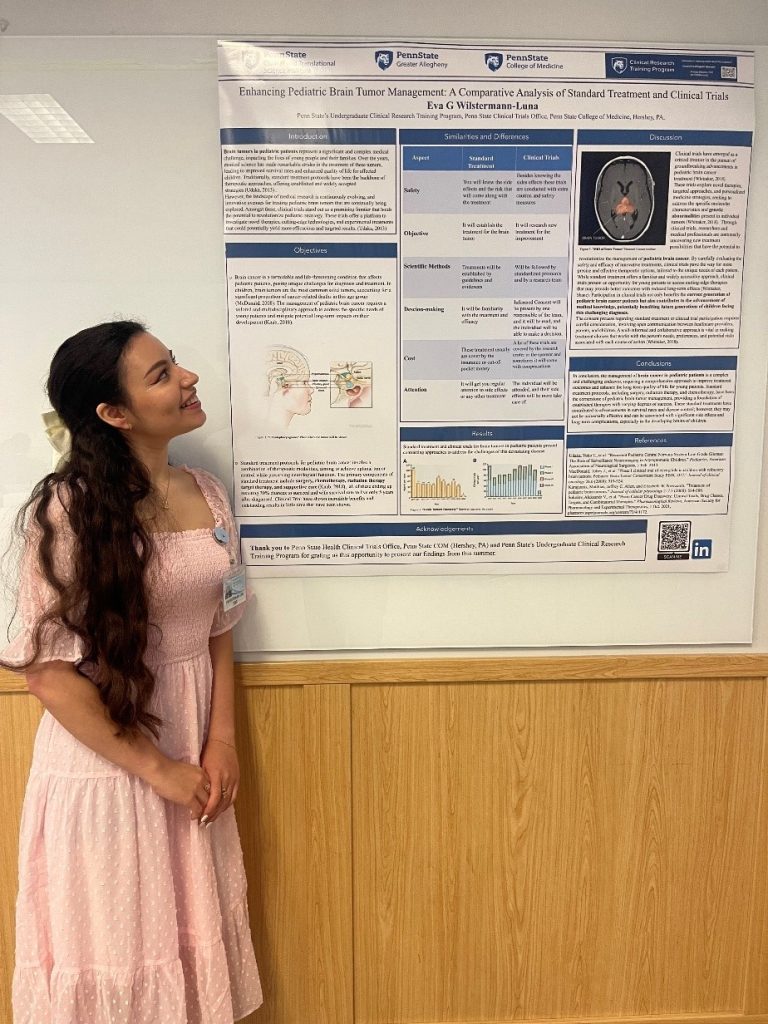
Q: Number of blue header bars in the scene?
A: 8